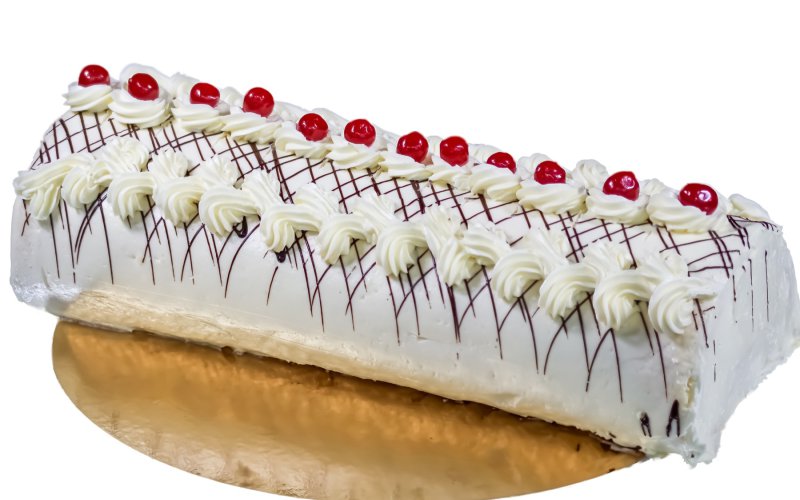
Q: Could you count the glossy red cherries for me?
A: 12